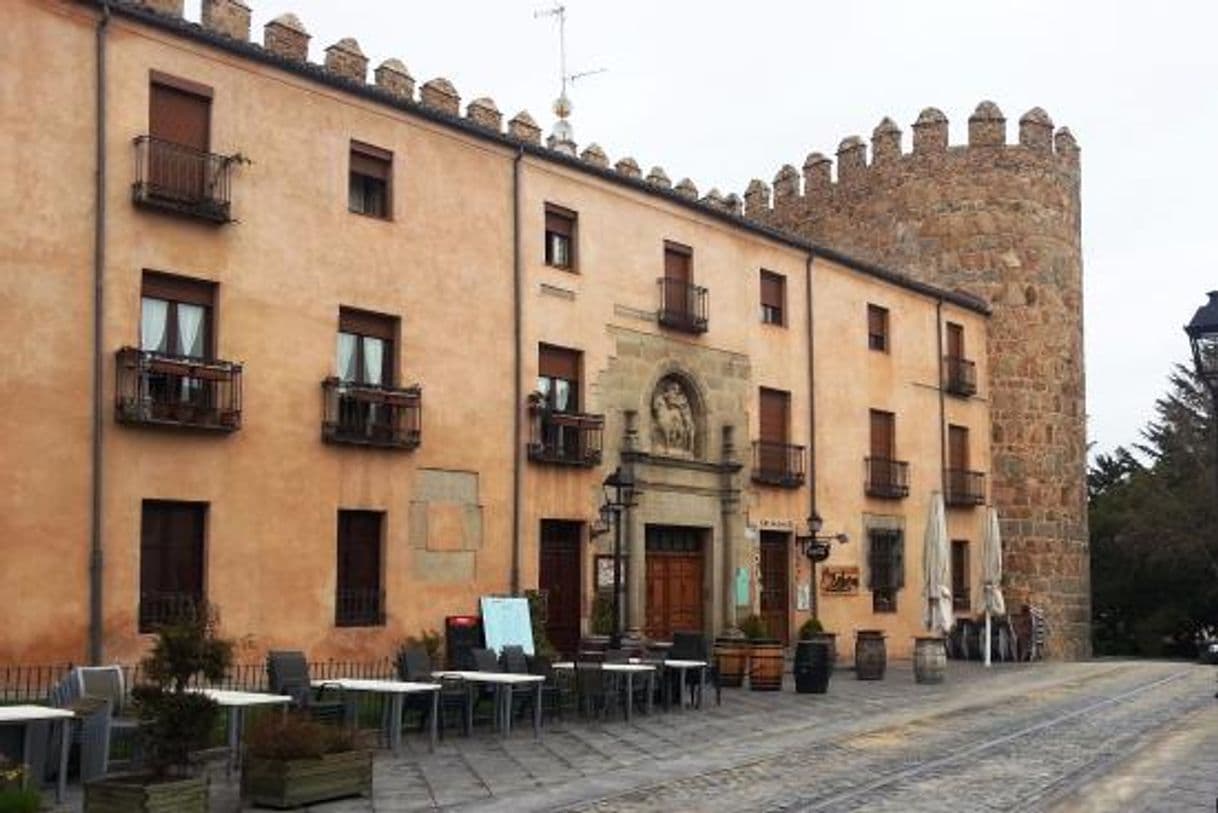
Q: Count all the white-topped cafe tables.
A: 6